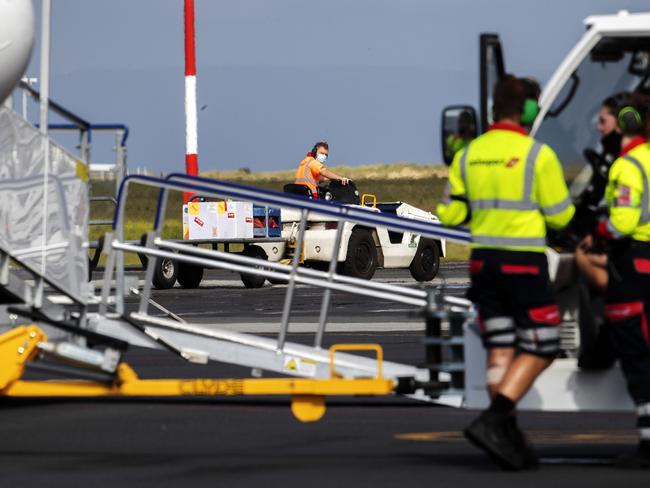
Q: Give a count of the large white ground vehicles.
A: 2